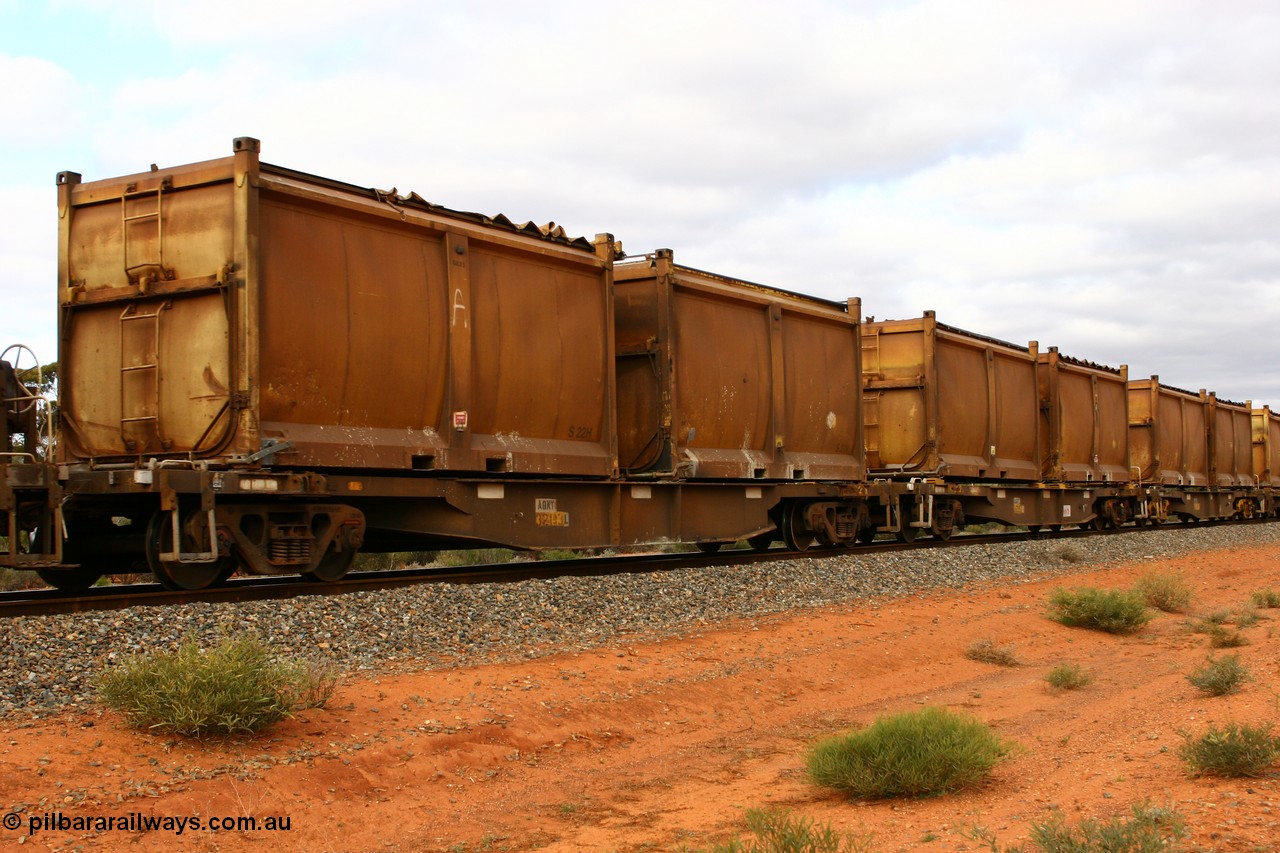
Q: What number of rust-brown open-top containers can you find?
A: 7